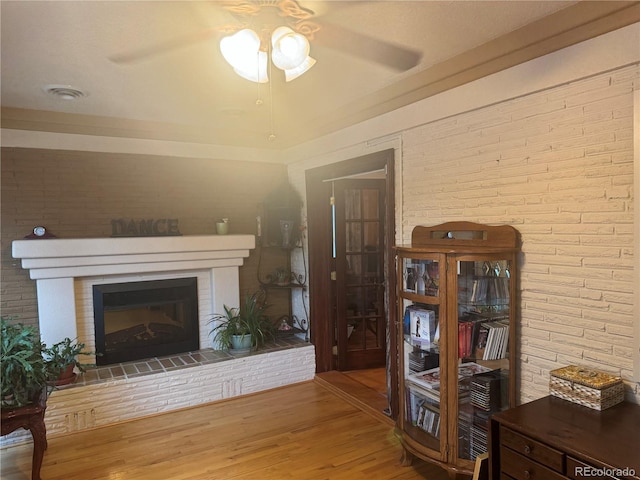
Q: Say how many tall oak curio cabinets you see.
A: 1